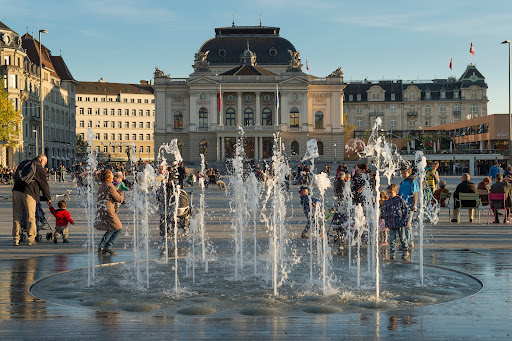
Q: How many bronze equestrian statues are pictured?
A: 0